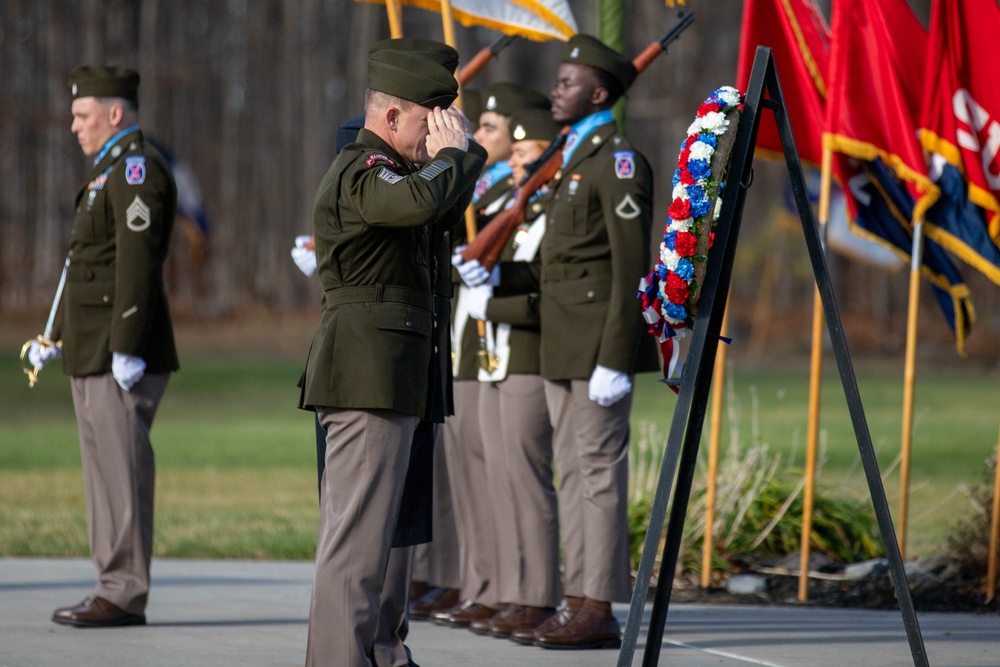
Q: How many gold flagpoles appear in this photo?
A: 6